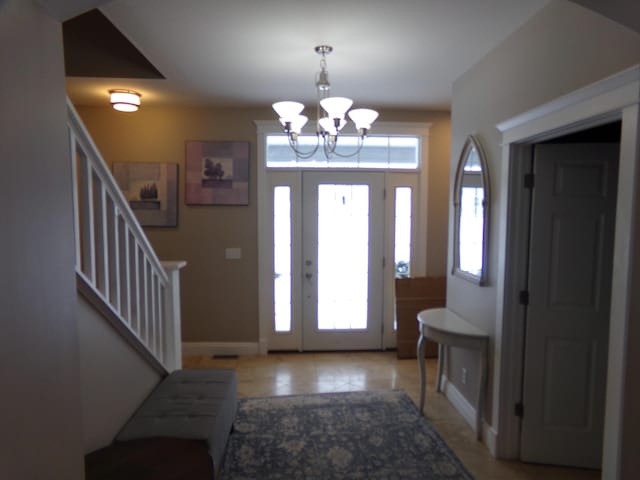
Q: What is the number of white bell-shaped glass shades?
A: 5